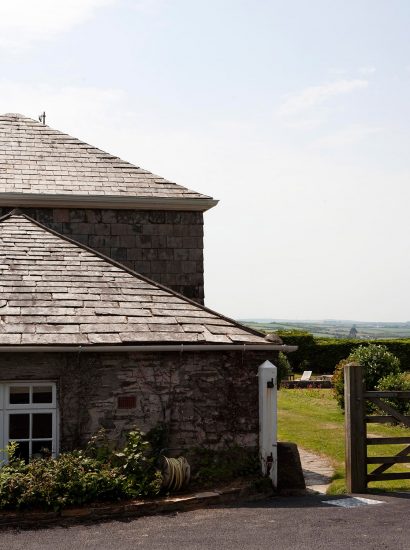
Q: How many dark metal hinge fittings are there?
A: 2